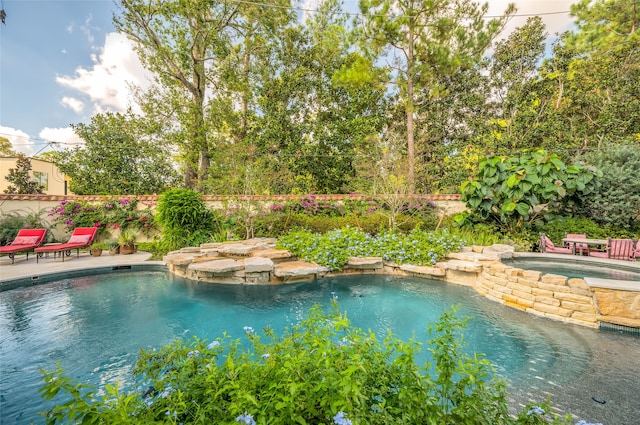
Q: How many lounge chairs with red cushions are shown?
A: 2